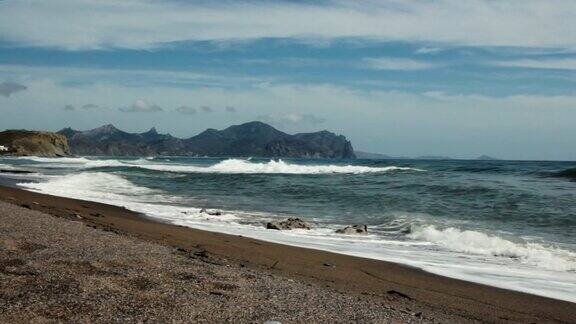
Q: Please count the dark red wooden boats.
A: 0